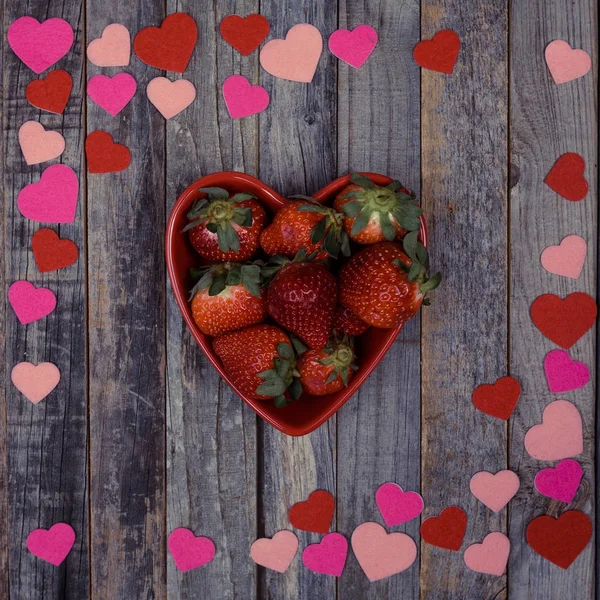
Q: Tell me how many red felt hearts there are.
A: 12